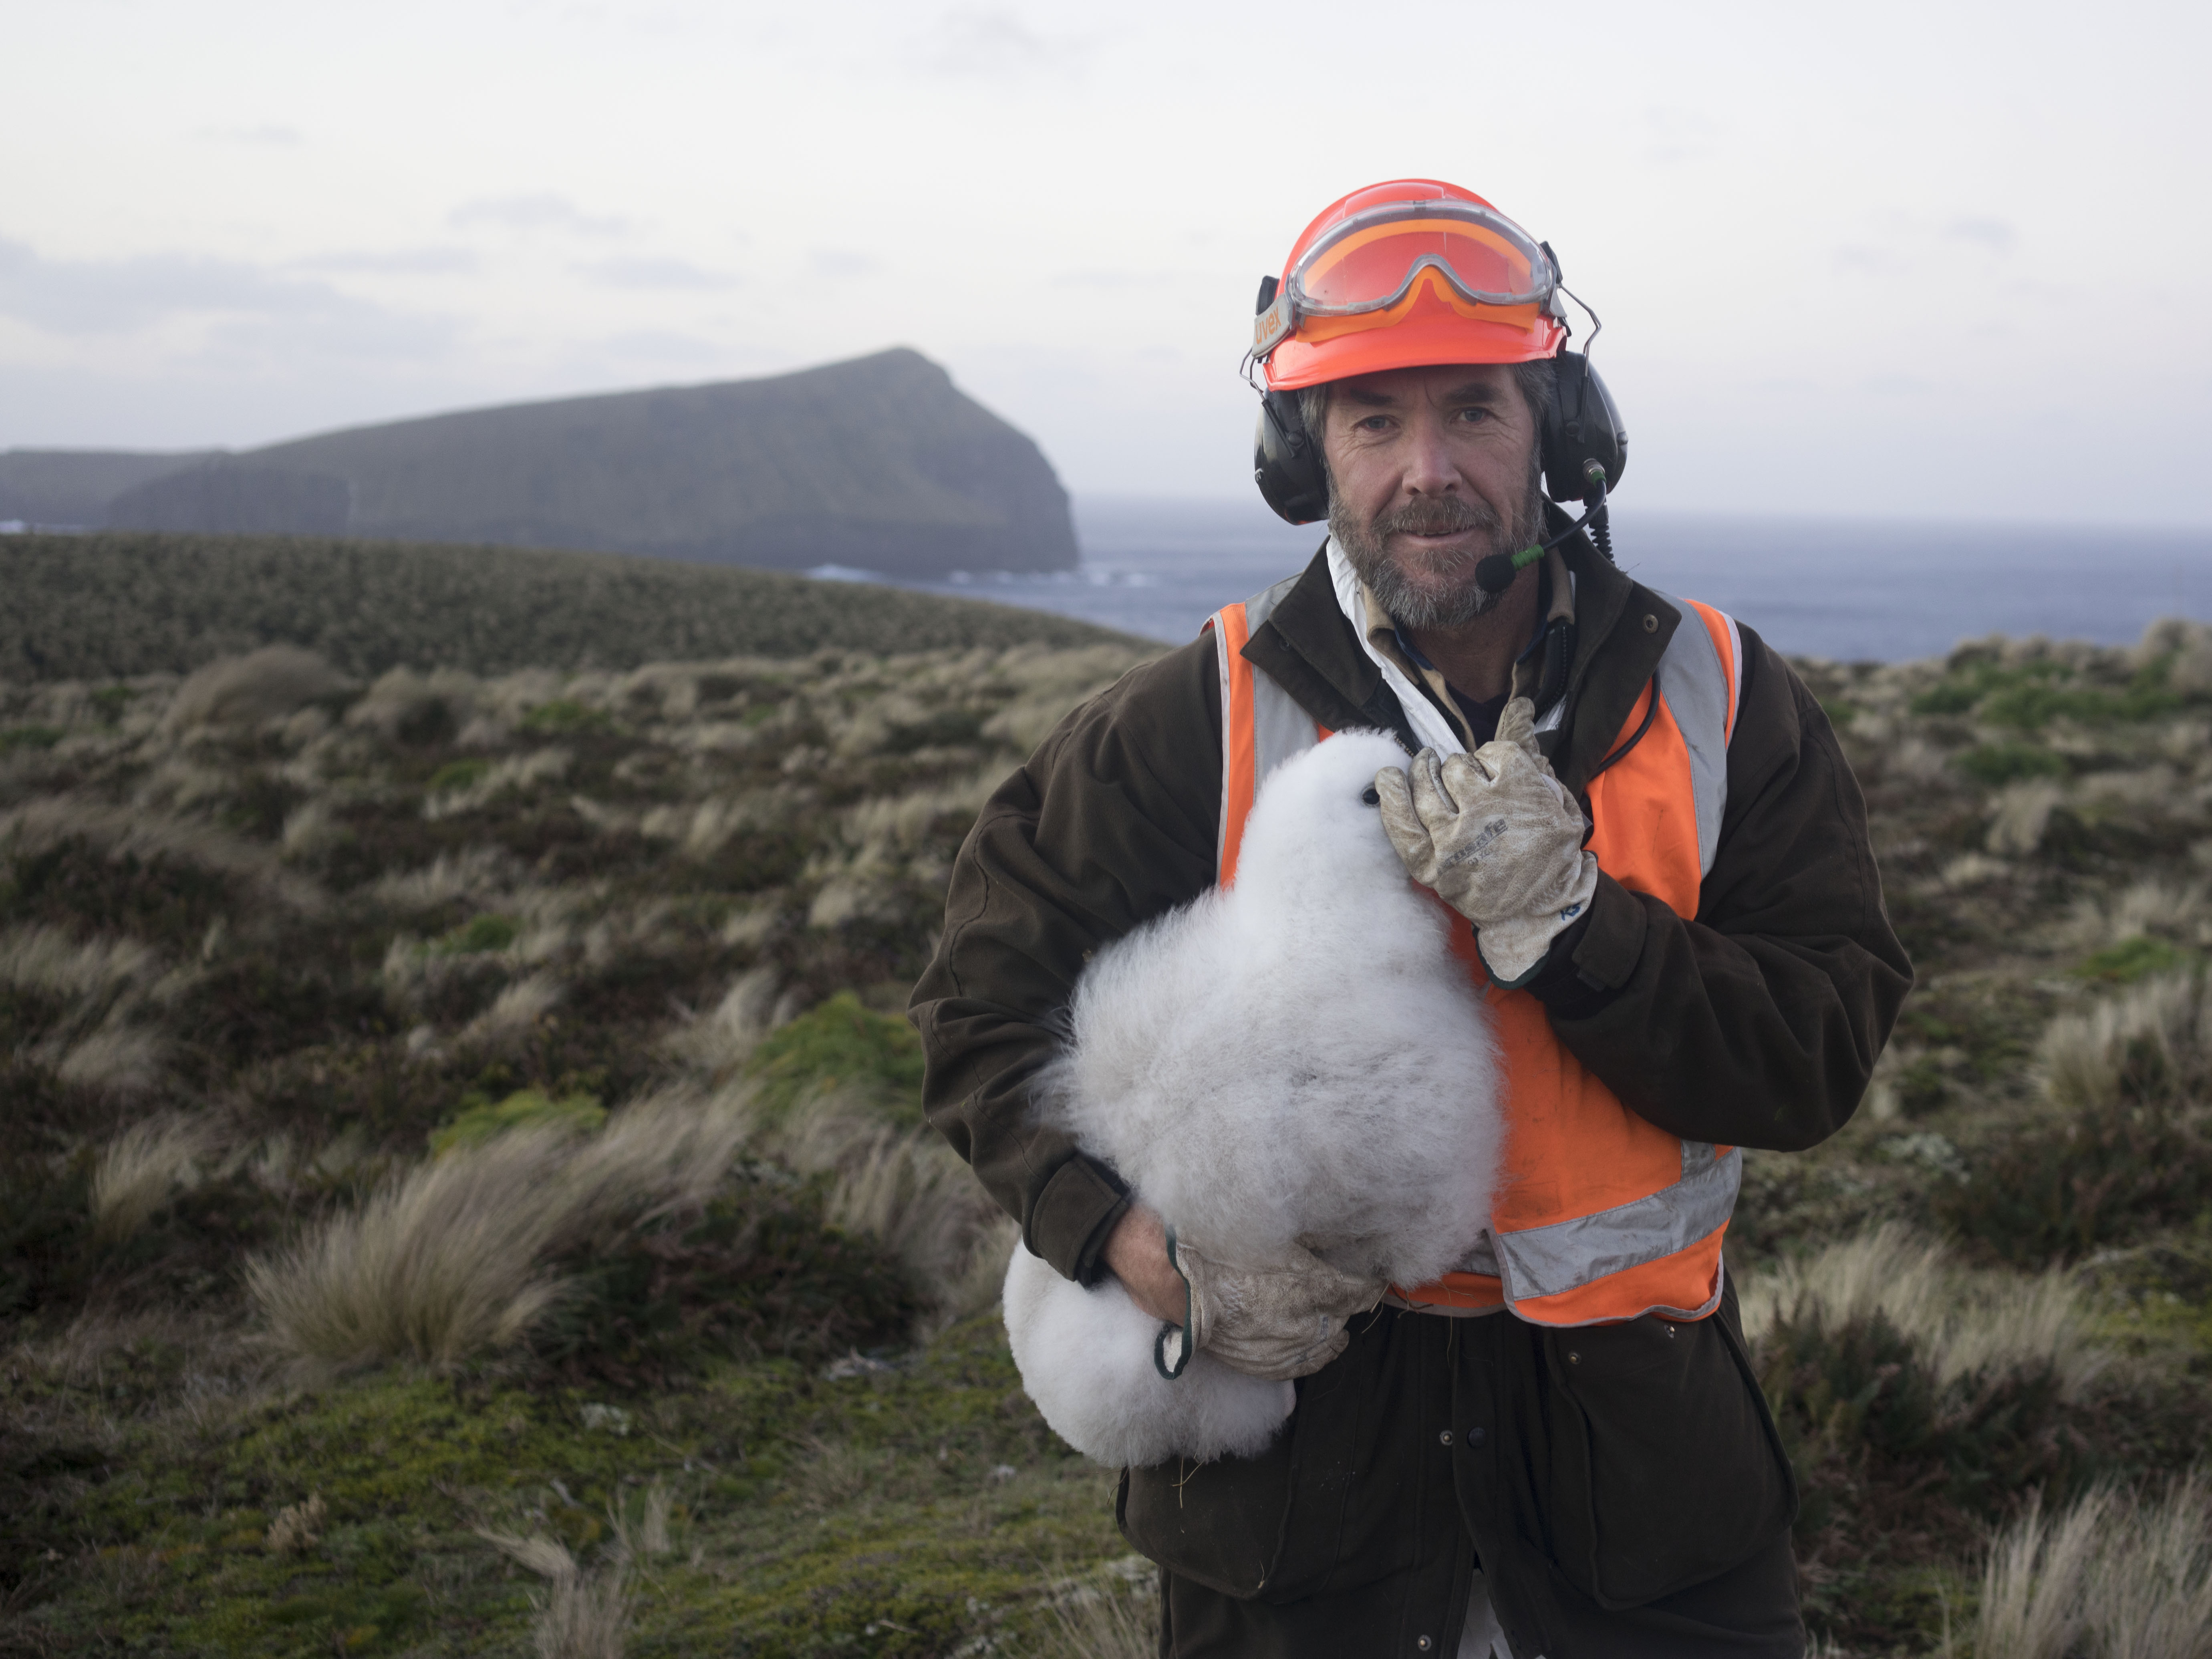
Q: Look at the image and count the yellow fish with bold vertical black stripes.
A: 0